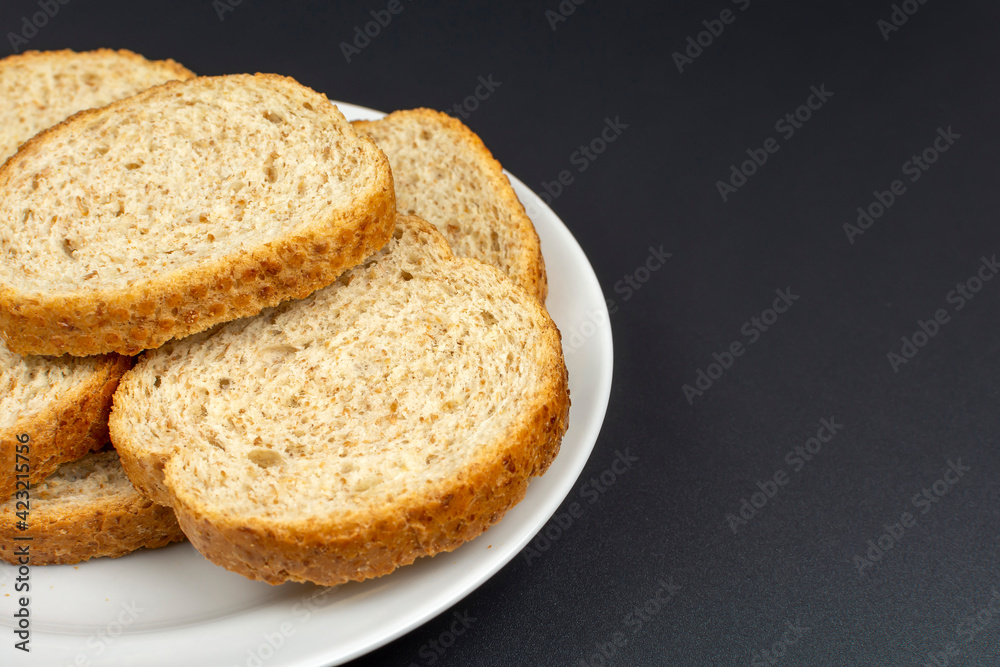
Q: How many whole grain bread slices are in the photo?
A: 6